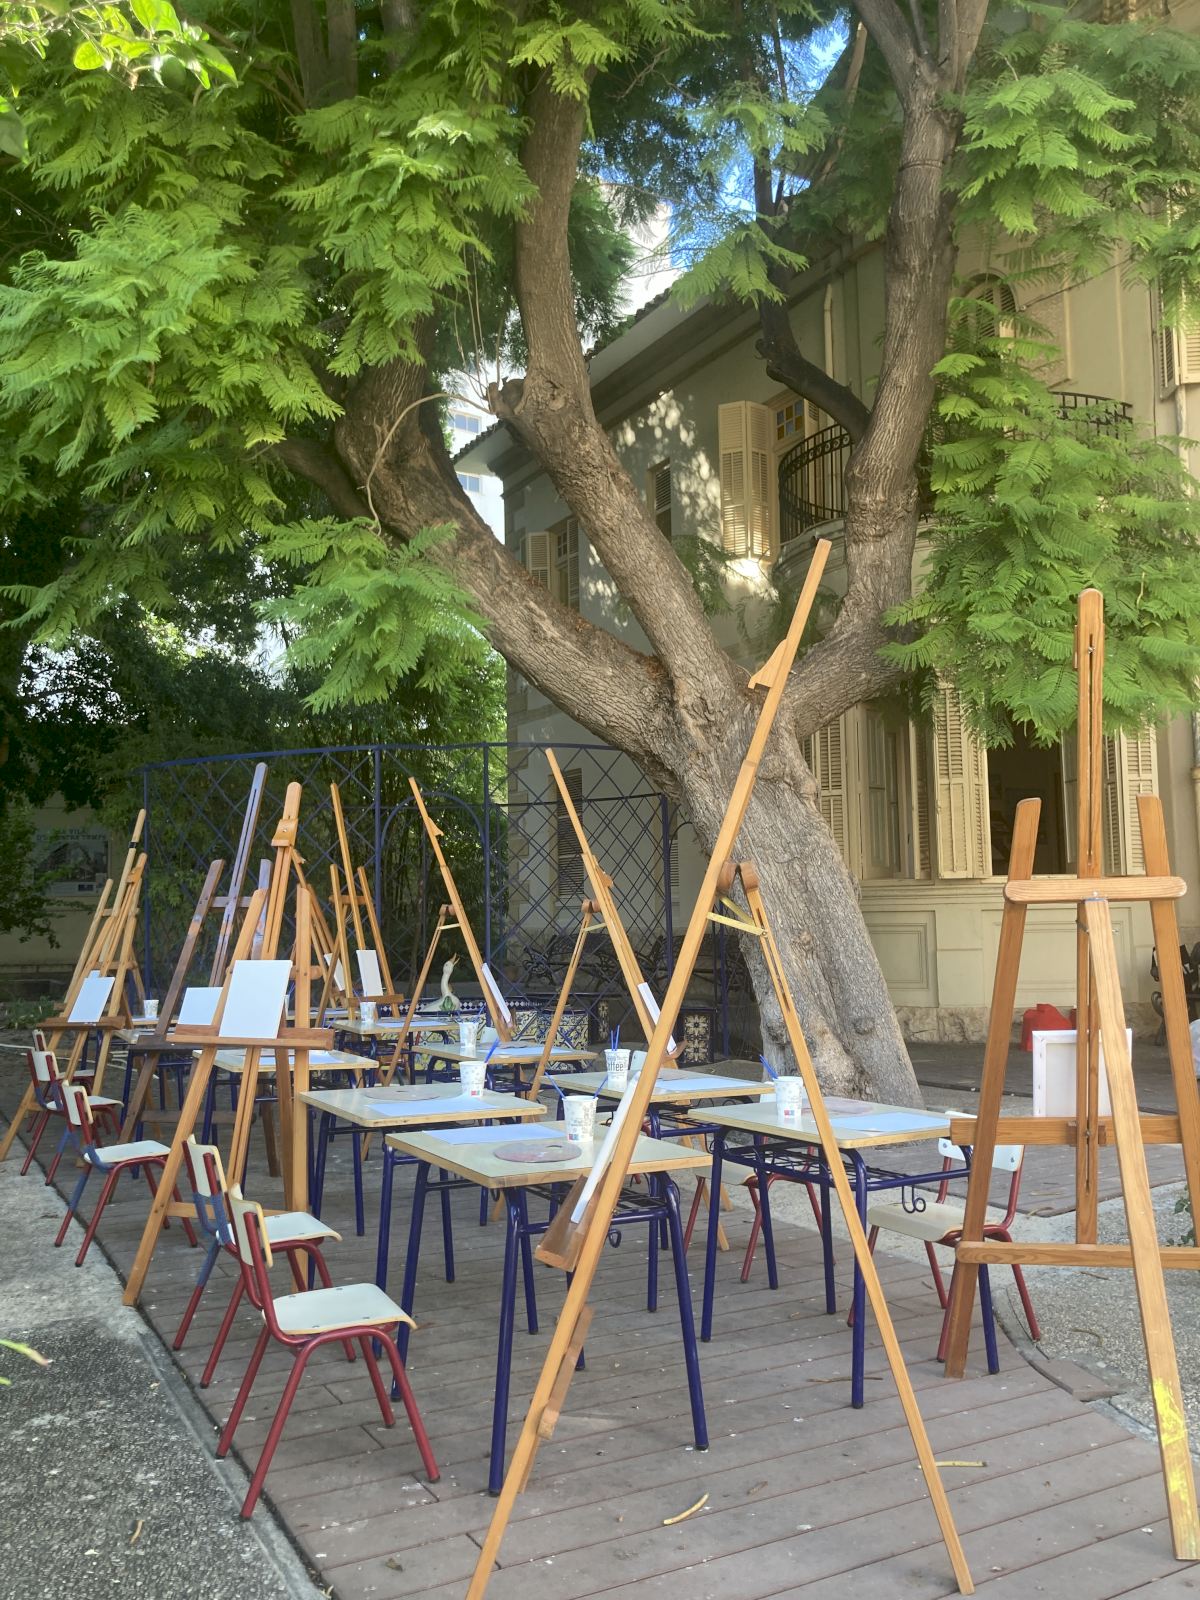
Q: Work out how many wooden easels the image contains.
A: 10